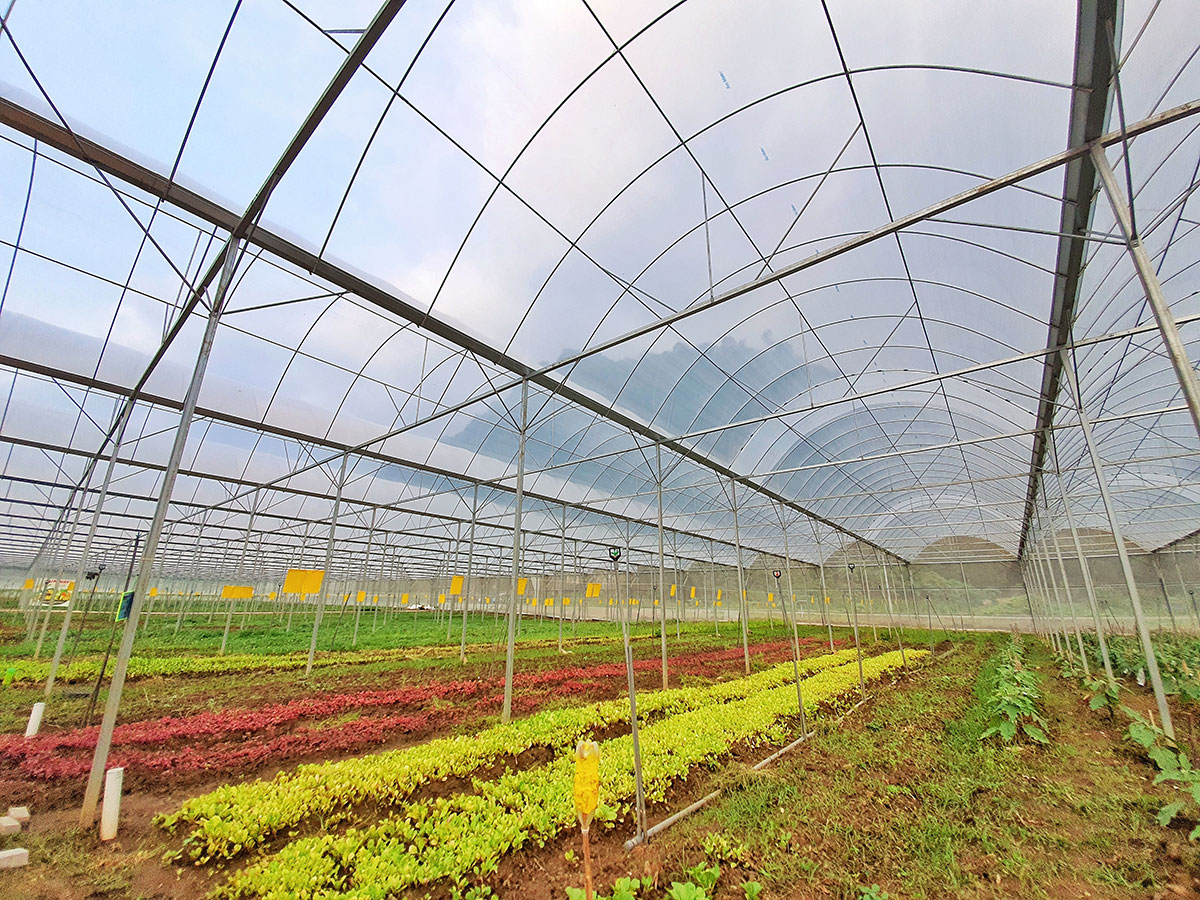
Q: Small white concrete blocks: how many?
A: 3